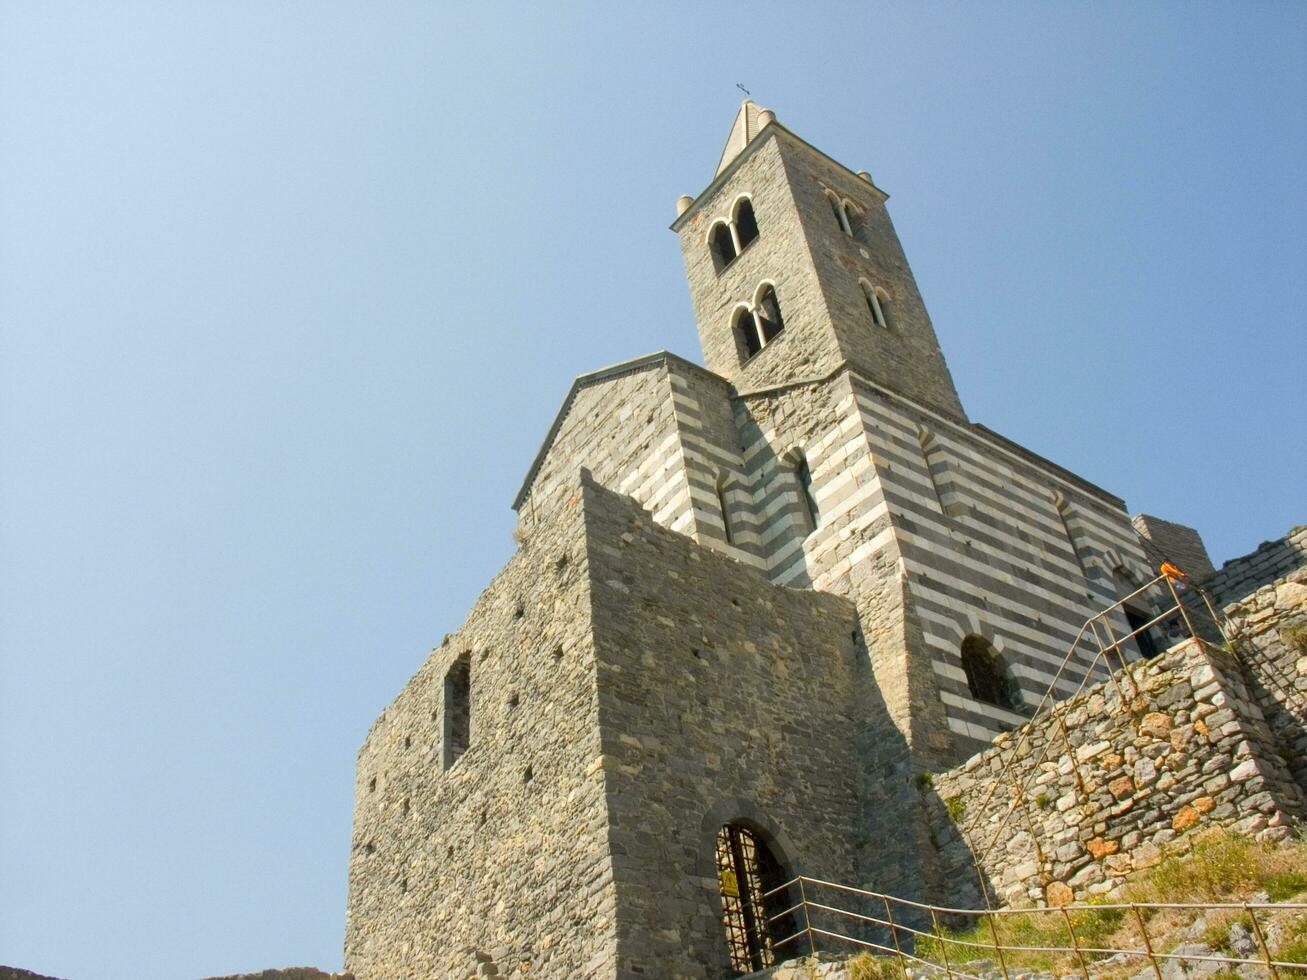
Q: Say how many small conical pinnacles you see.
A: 3